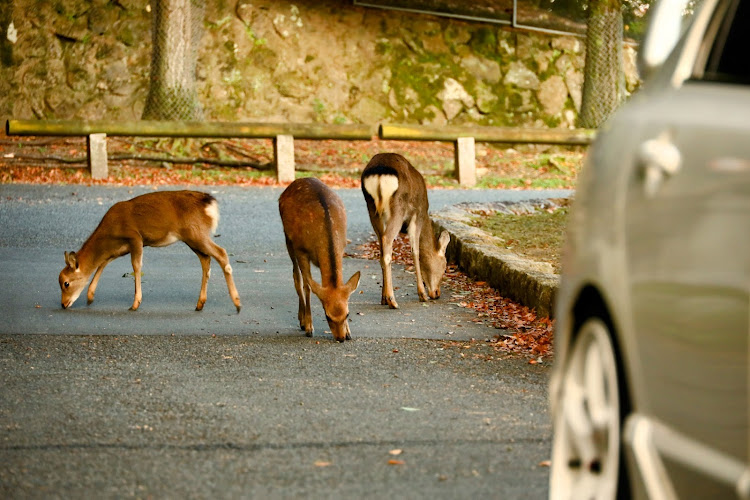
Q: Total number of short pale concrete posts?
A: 3